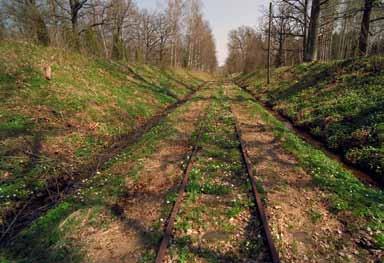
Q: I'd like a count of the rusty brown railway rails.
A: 2